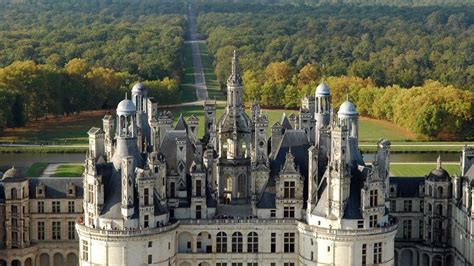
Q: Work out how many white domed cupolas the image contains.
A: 4